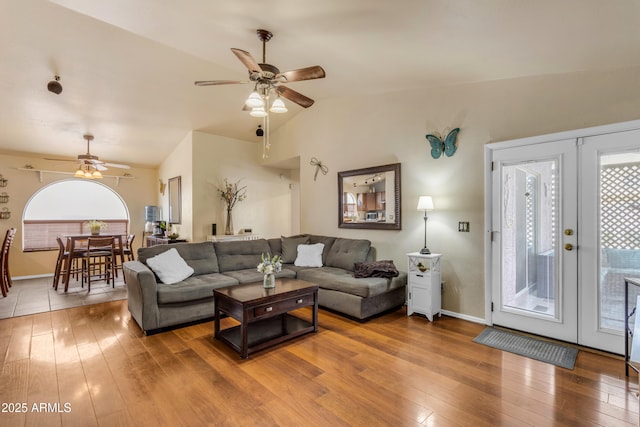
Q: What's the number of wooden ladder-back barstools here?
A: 2